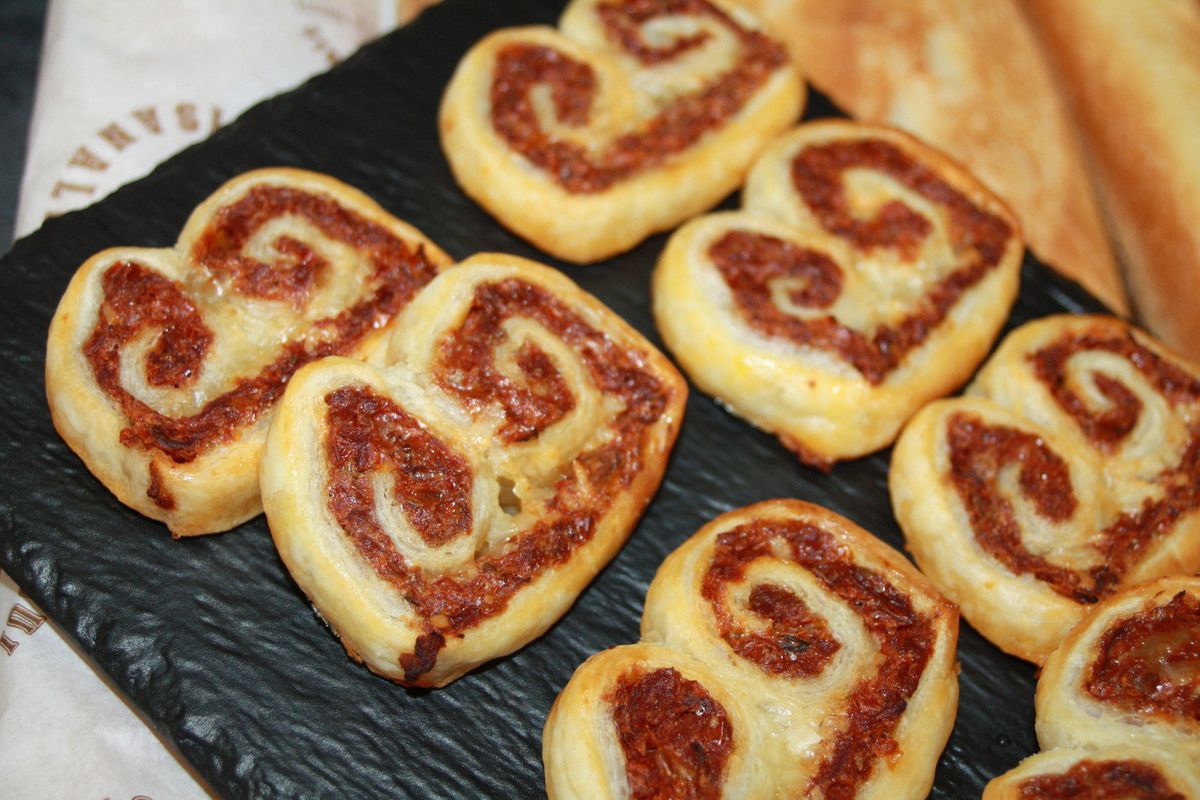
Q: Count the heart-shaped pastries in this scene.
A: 7